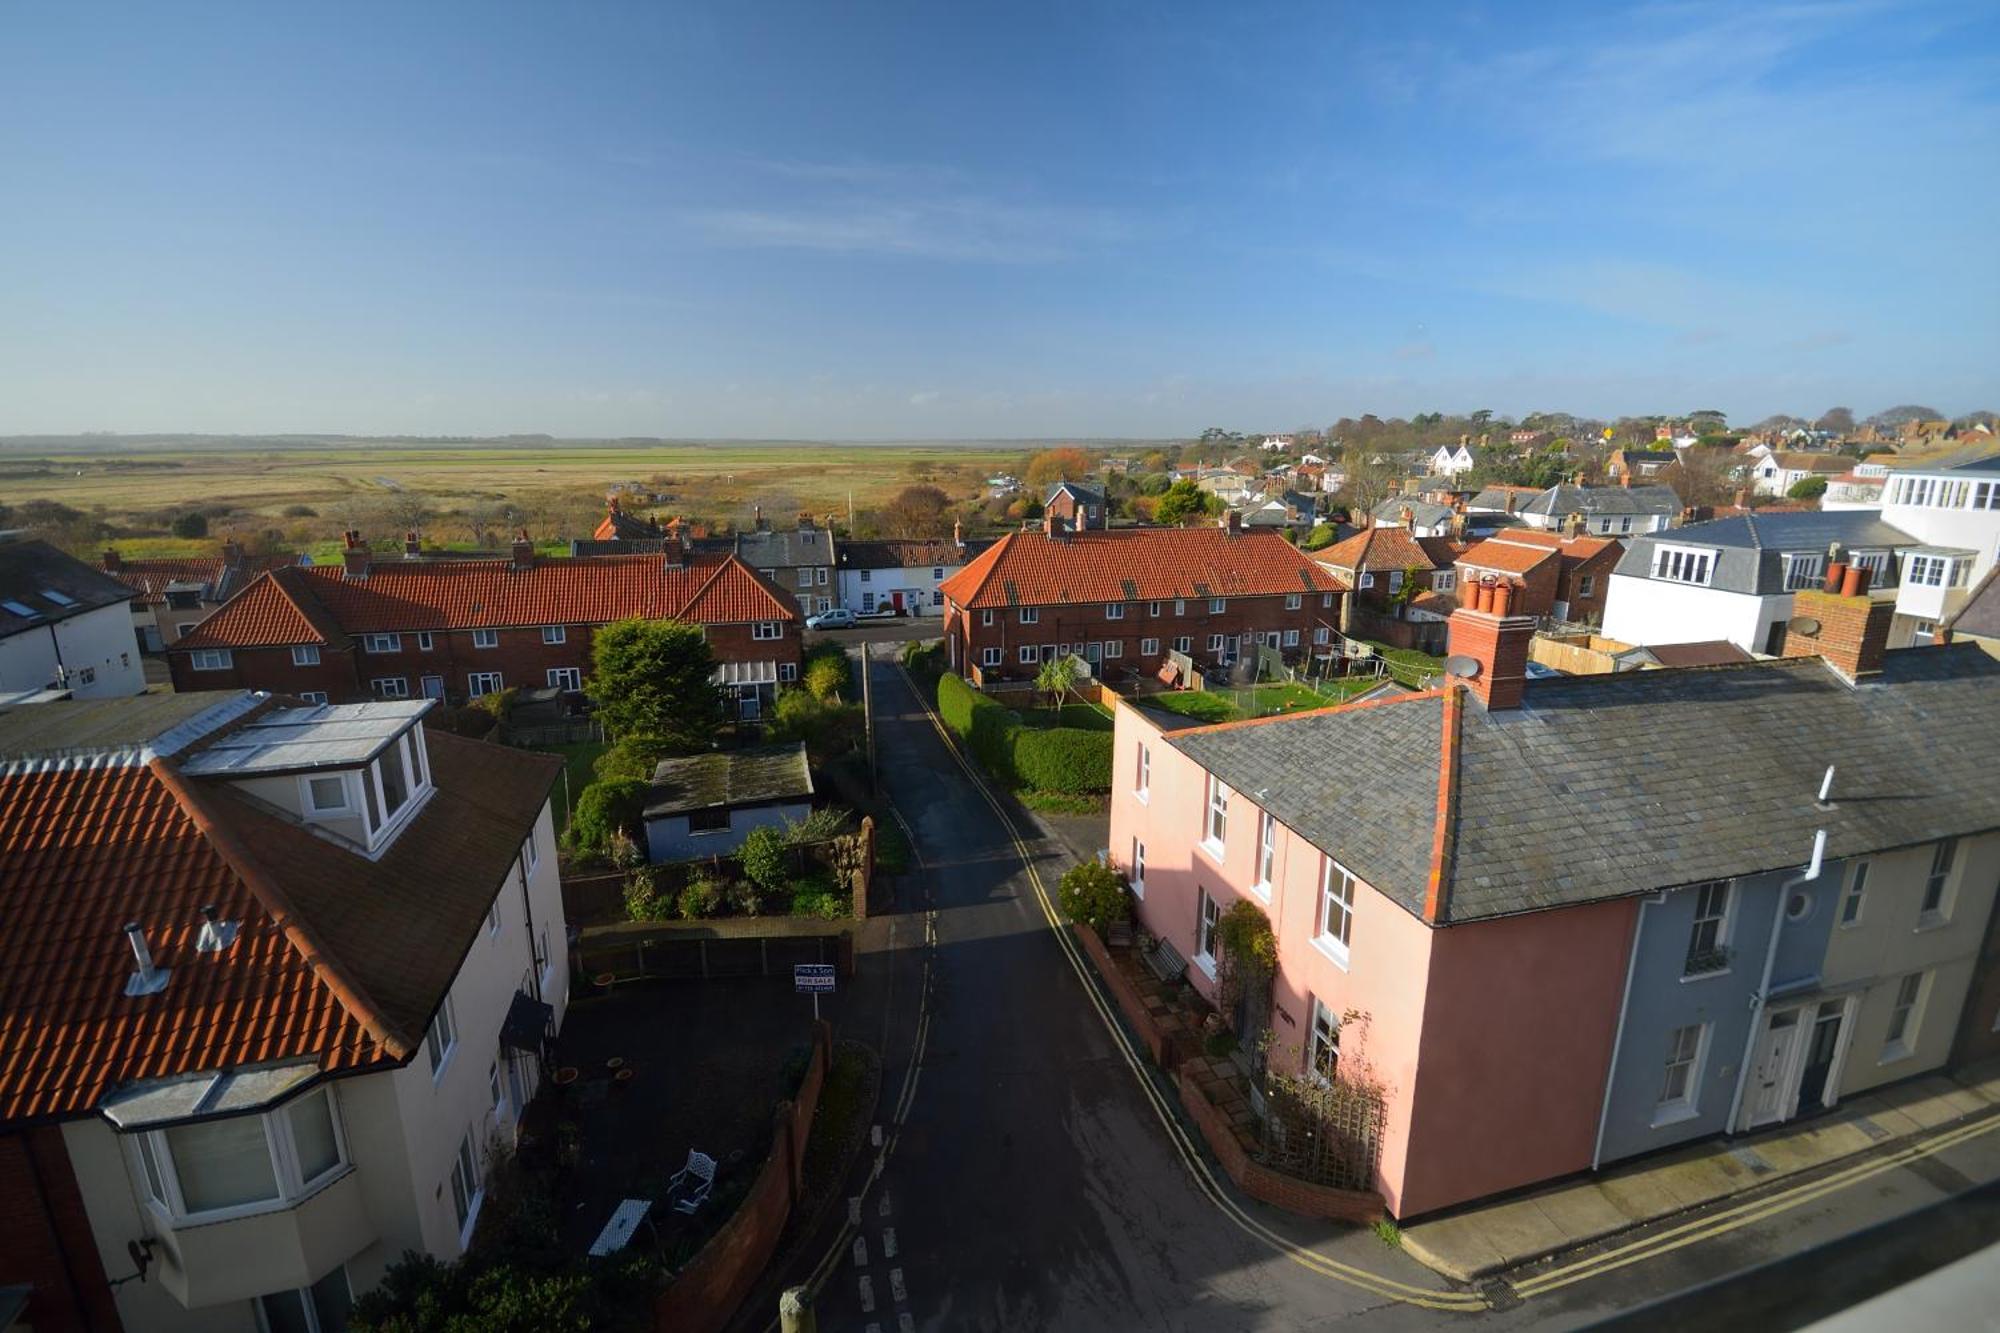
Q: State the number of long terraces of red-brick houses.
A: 2